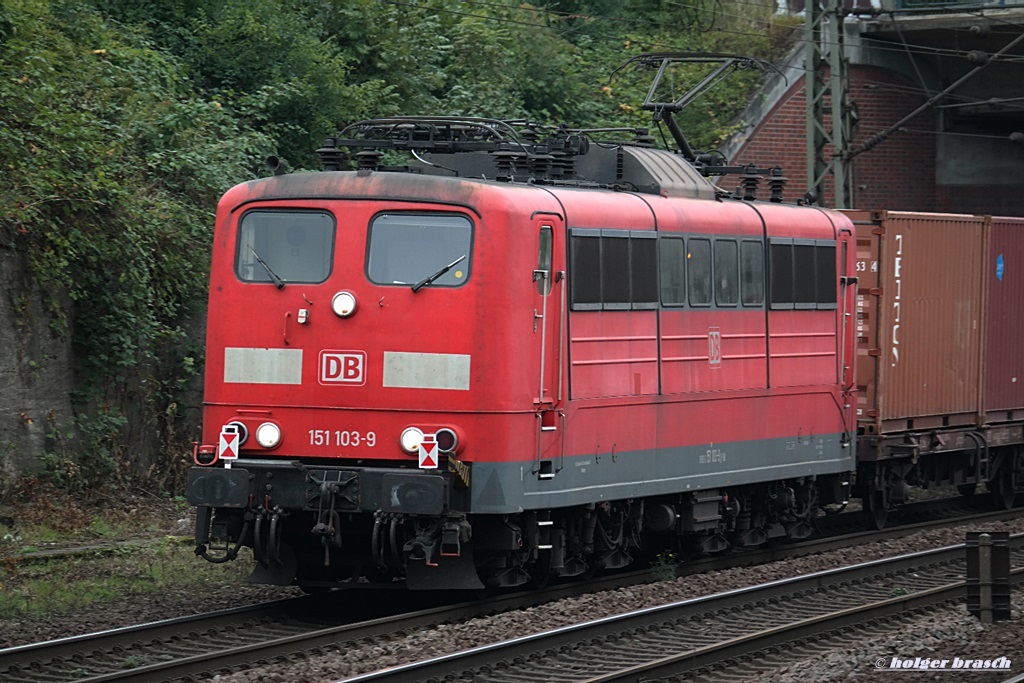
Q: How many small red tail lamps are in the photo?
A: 2